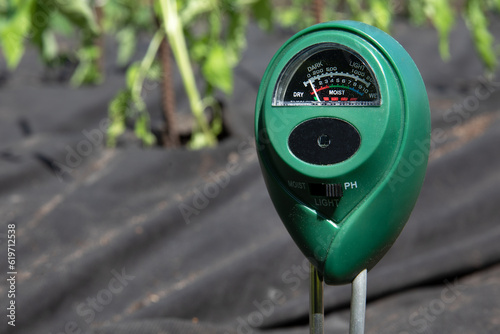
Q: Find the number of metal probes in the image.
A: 2